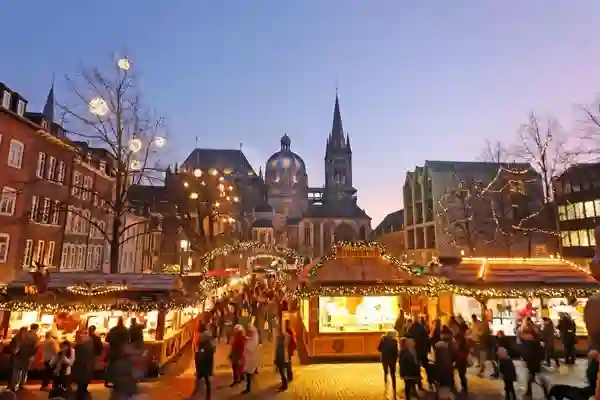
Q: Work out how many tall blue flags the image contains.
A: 0